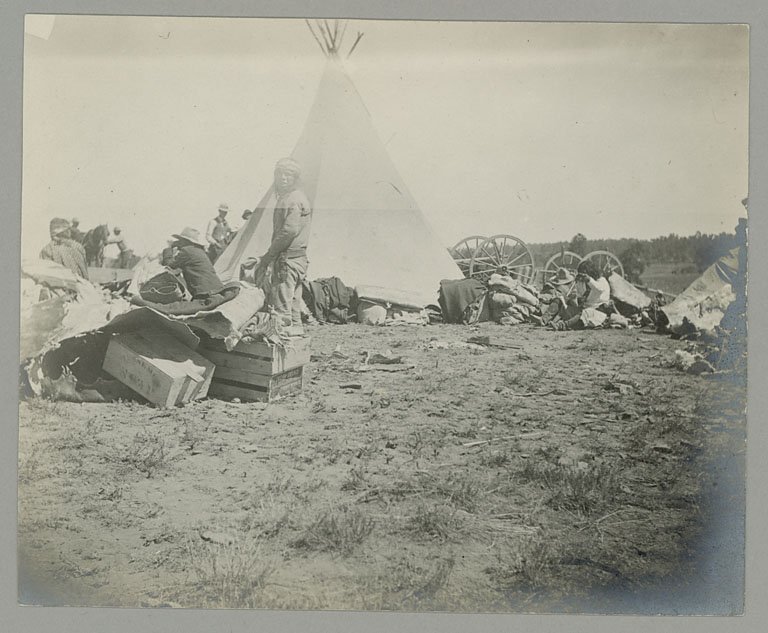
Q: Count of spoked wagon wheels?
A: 4